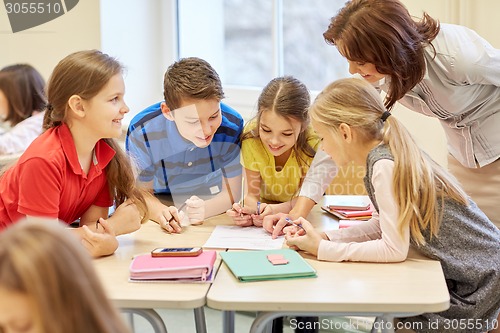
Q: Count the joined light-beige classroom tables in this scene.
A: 2